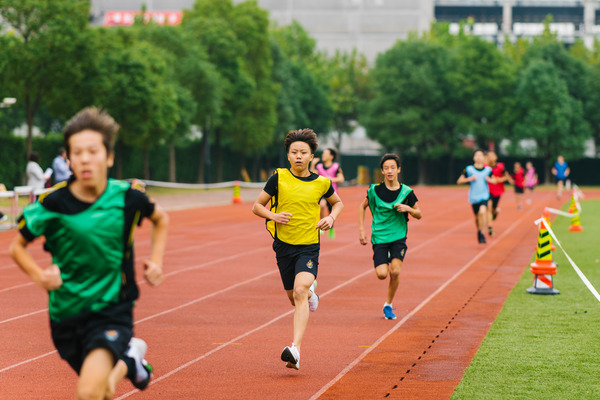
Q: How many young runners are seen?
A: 9